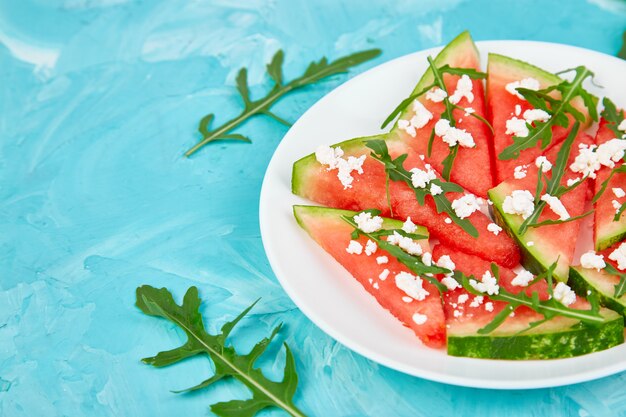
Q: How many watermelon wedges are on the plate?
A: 8